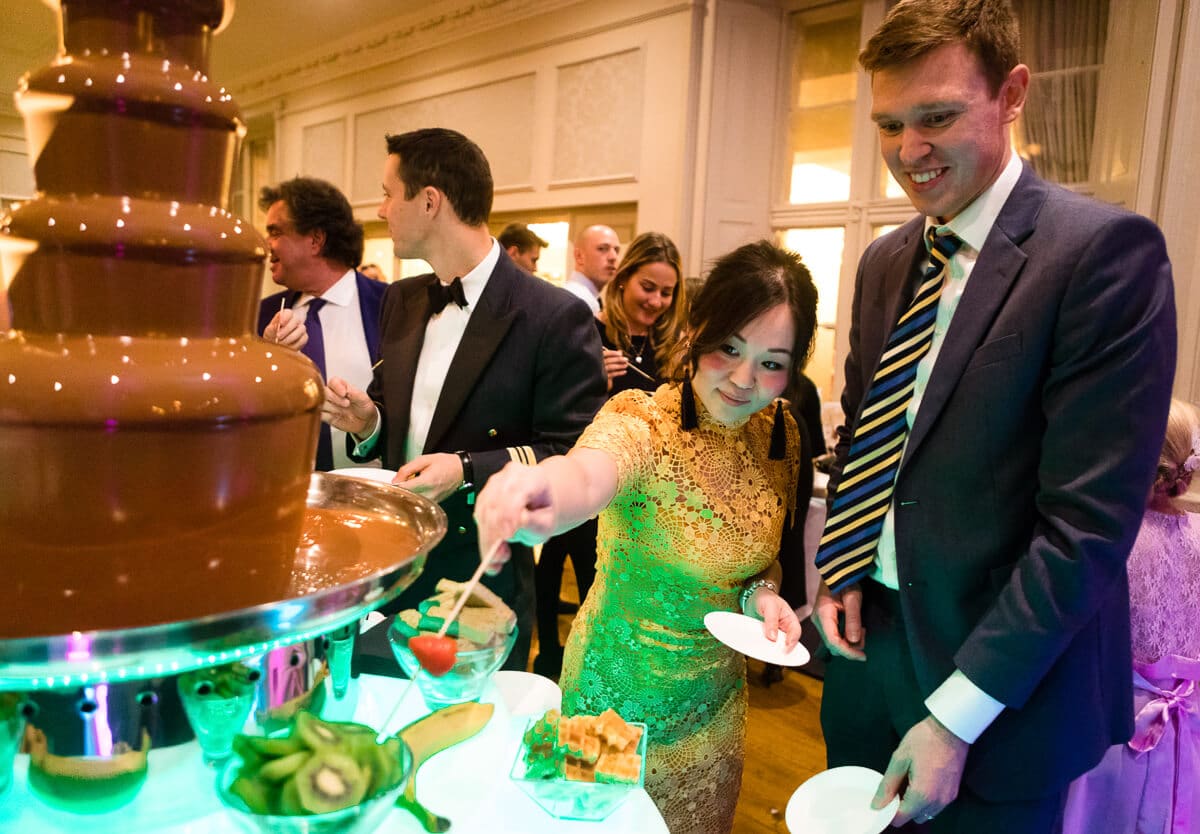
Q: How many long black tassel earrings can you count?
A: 2